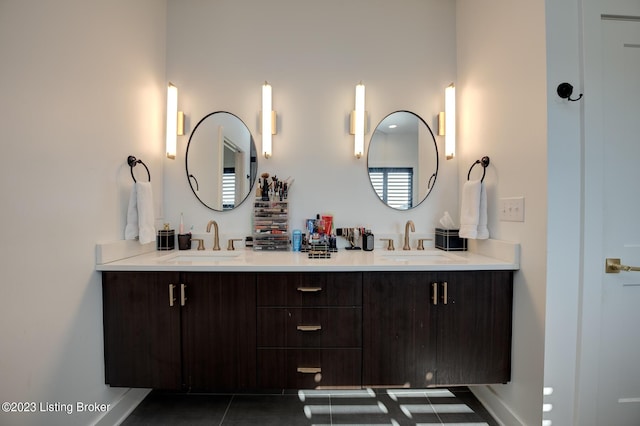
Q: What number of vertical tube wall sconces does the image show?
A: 4